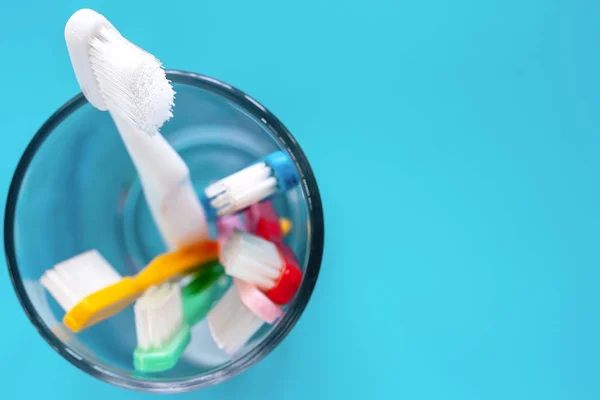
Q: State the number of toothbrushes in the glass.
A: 6